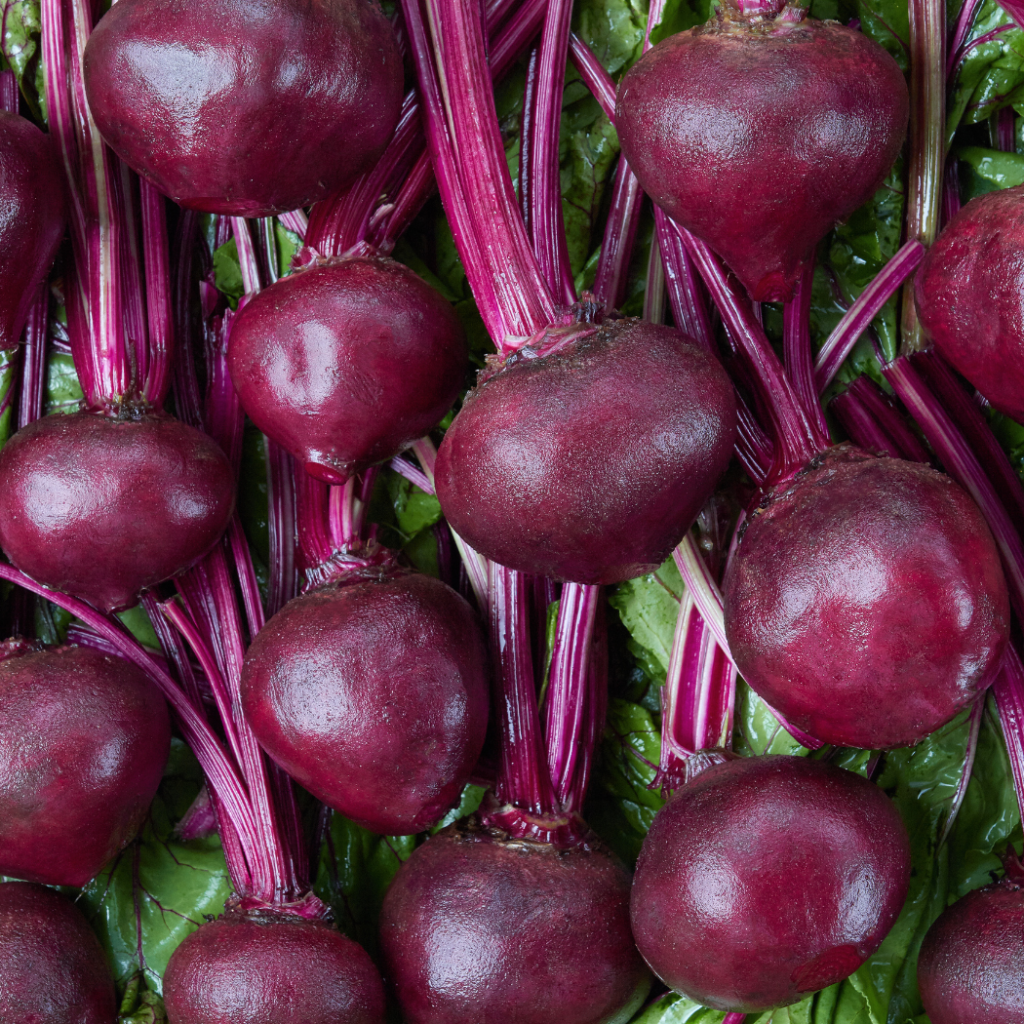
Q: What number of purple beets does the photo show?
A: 15